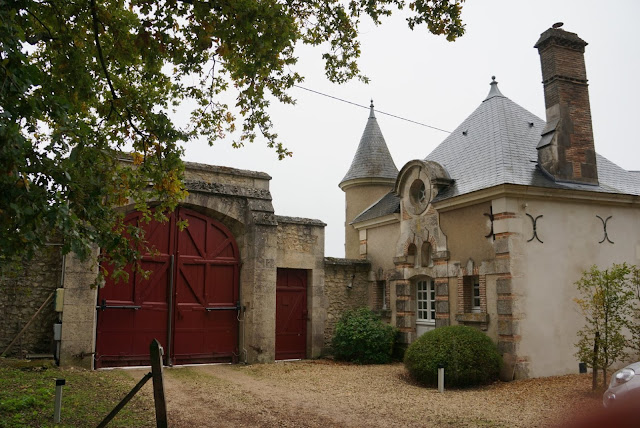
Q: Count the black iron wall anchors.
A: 3